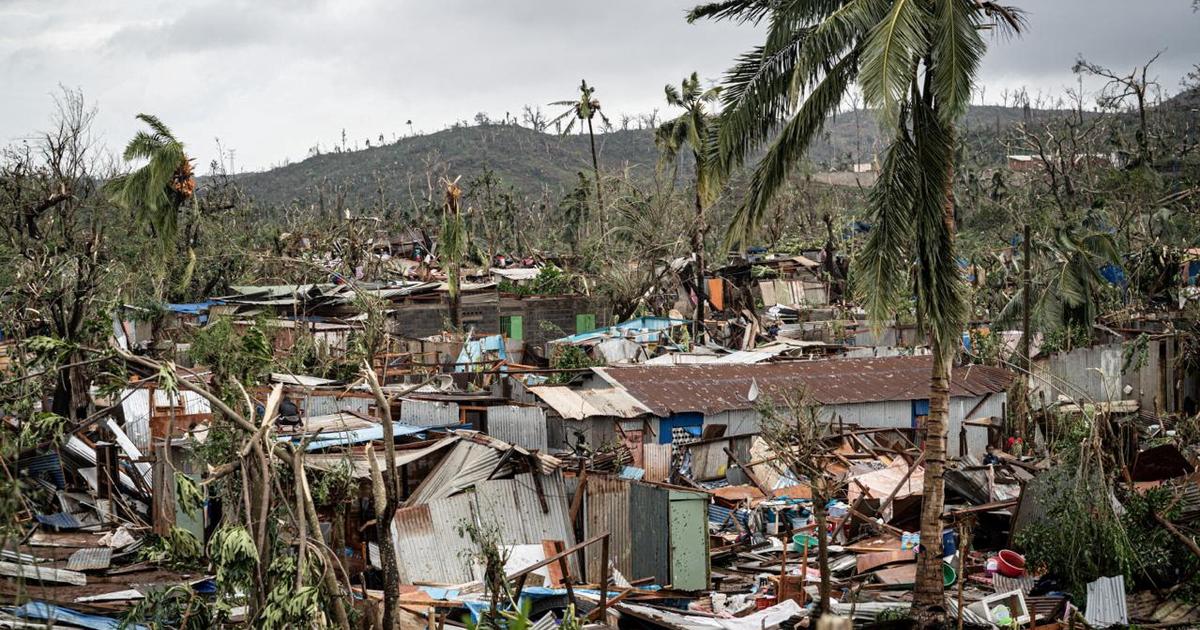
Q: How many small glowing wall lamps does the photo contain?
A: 0